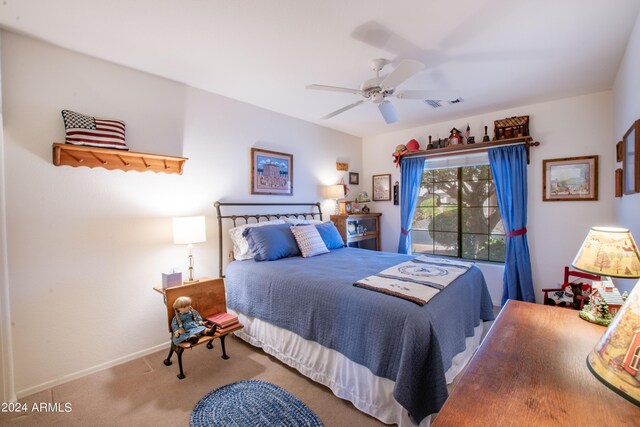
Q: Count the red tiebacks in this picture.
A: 2